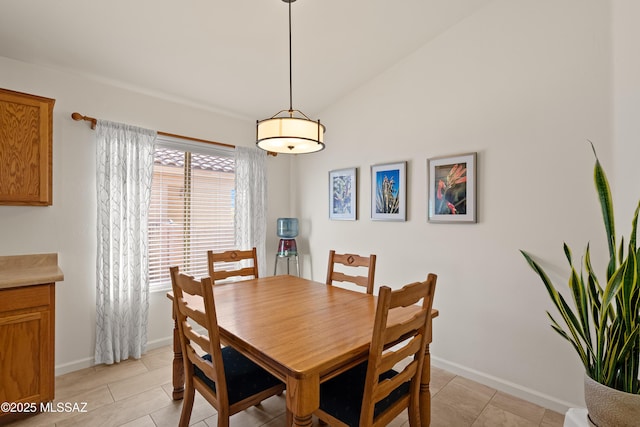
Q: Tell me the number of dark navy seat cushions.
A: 2